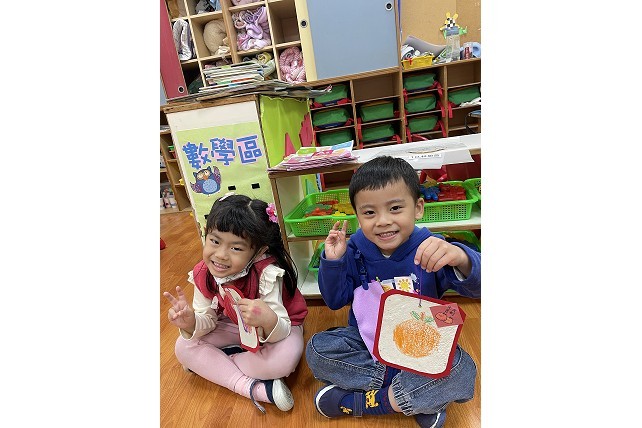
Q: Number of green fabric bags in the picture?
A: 9